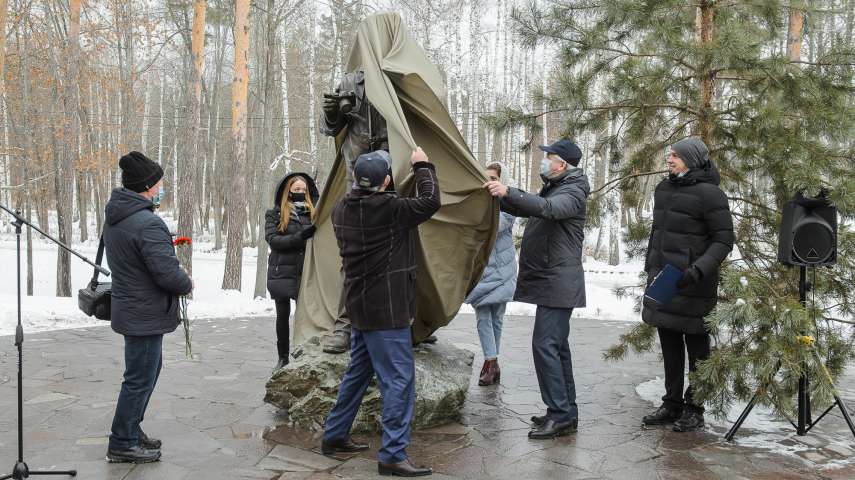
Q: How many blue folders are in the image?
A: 1